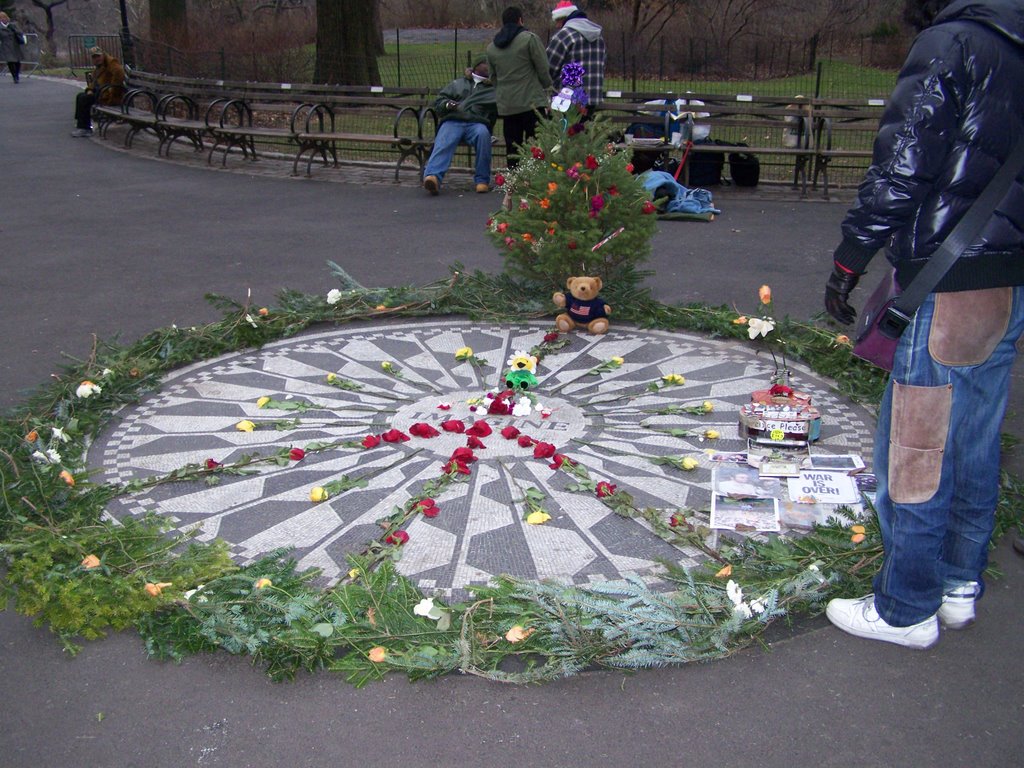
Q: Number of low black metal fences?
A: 1